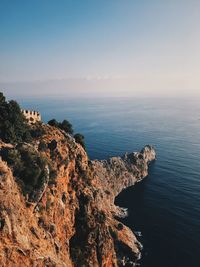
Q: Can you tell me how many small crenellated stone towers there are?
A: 1